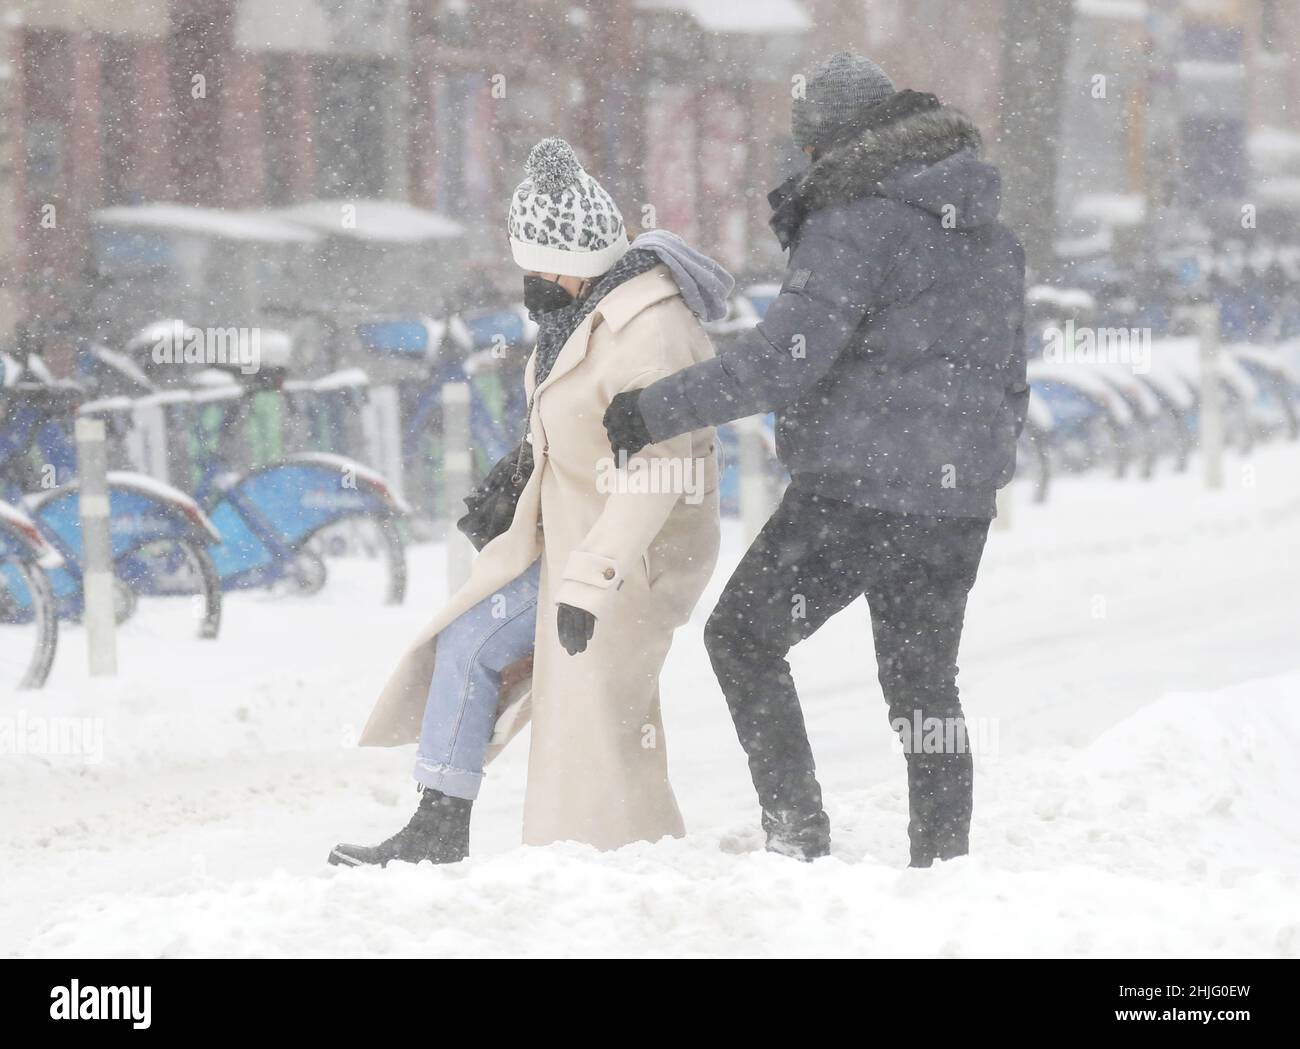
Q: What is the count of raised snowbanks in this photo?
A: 1